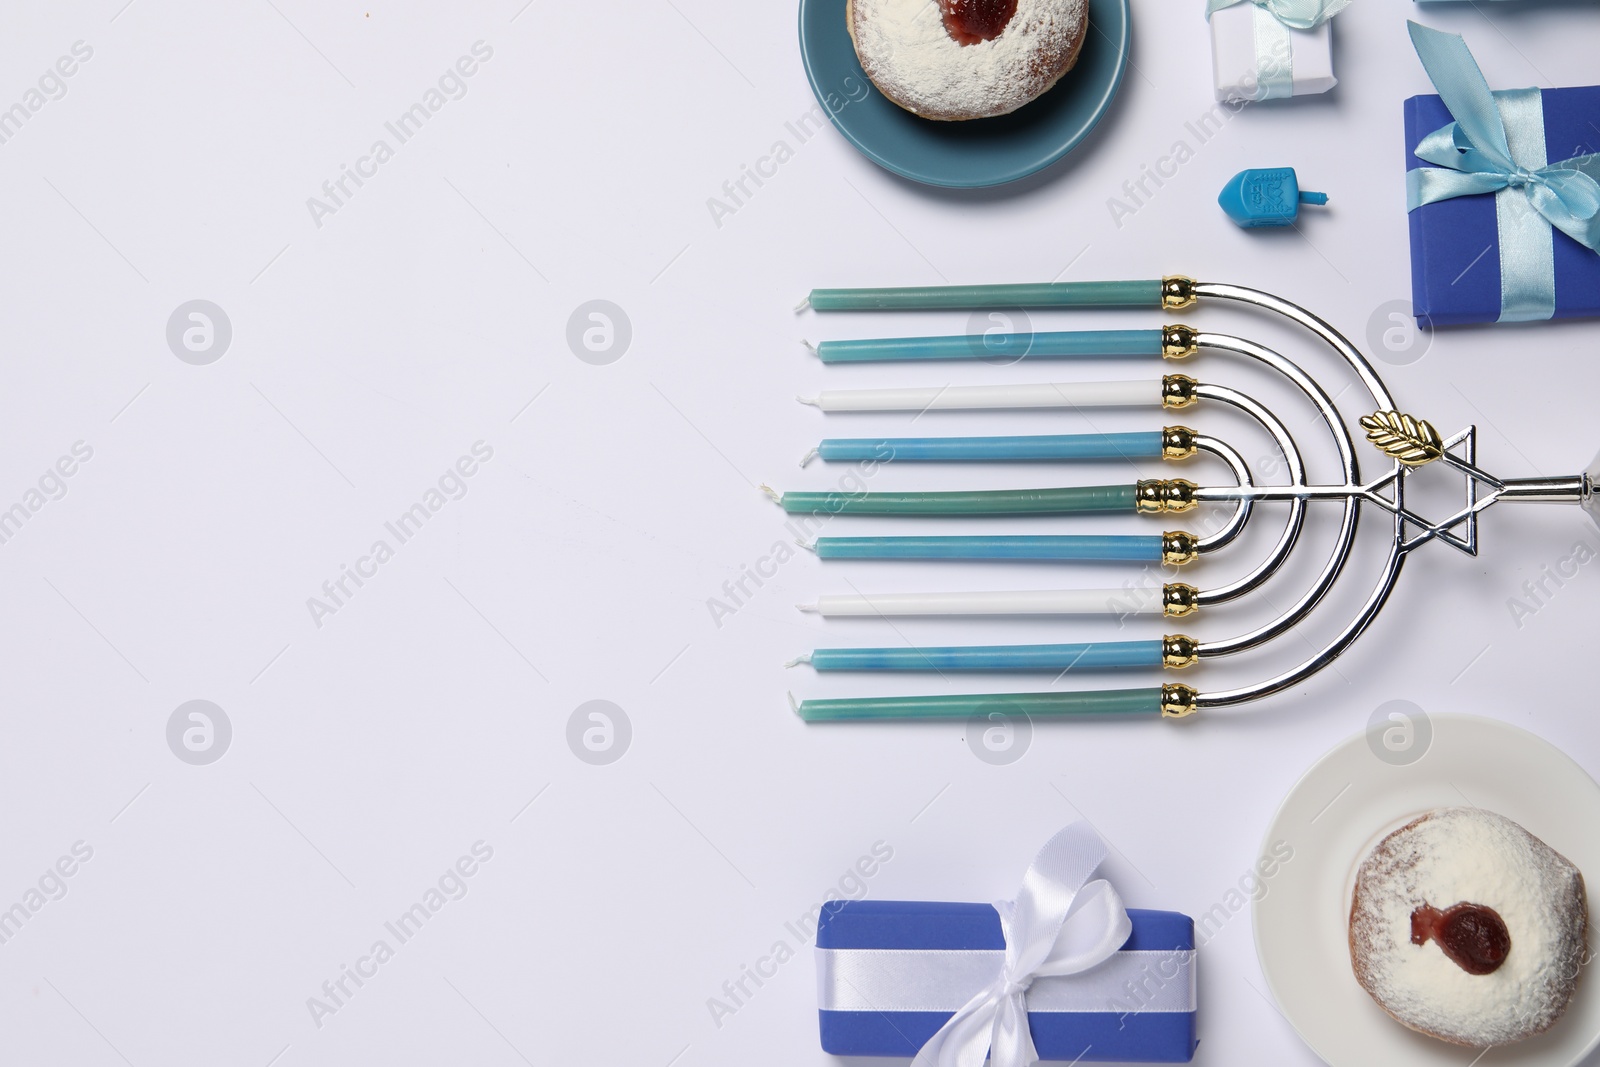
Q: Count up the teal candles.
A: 3